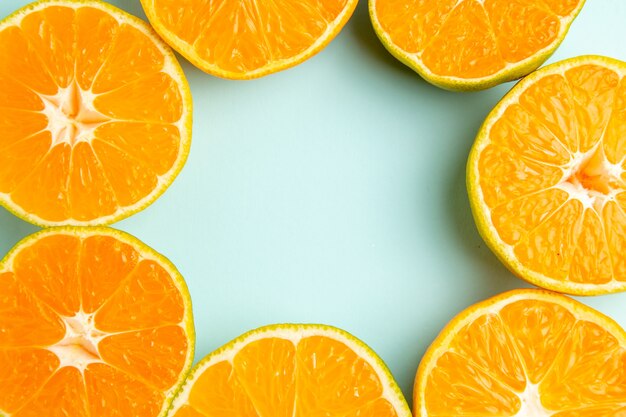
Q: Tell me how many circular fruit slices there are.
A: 7